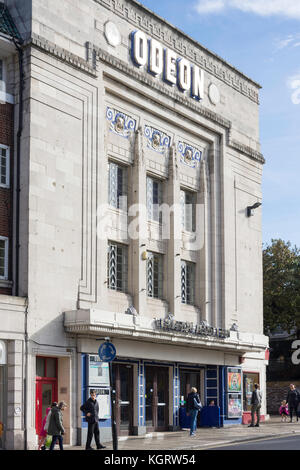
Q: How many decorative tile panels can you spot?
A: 3